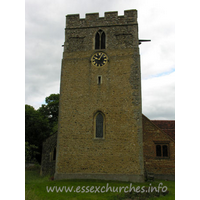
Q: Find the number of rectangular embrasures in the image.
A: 3